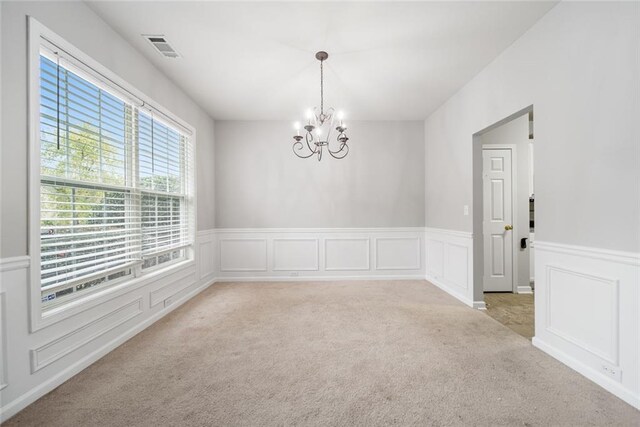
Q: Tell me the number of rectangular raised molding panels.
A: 11